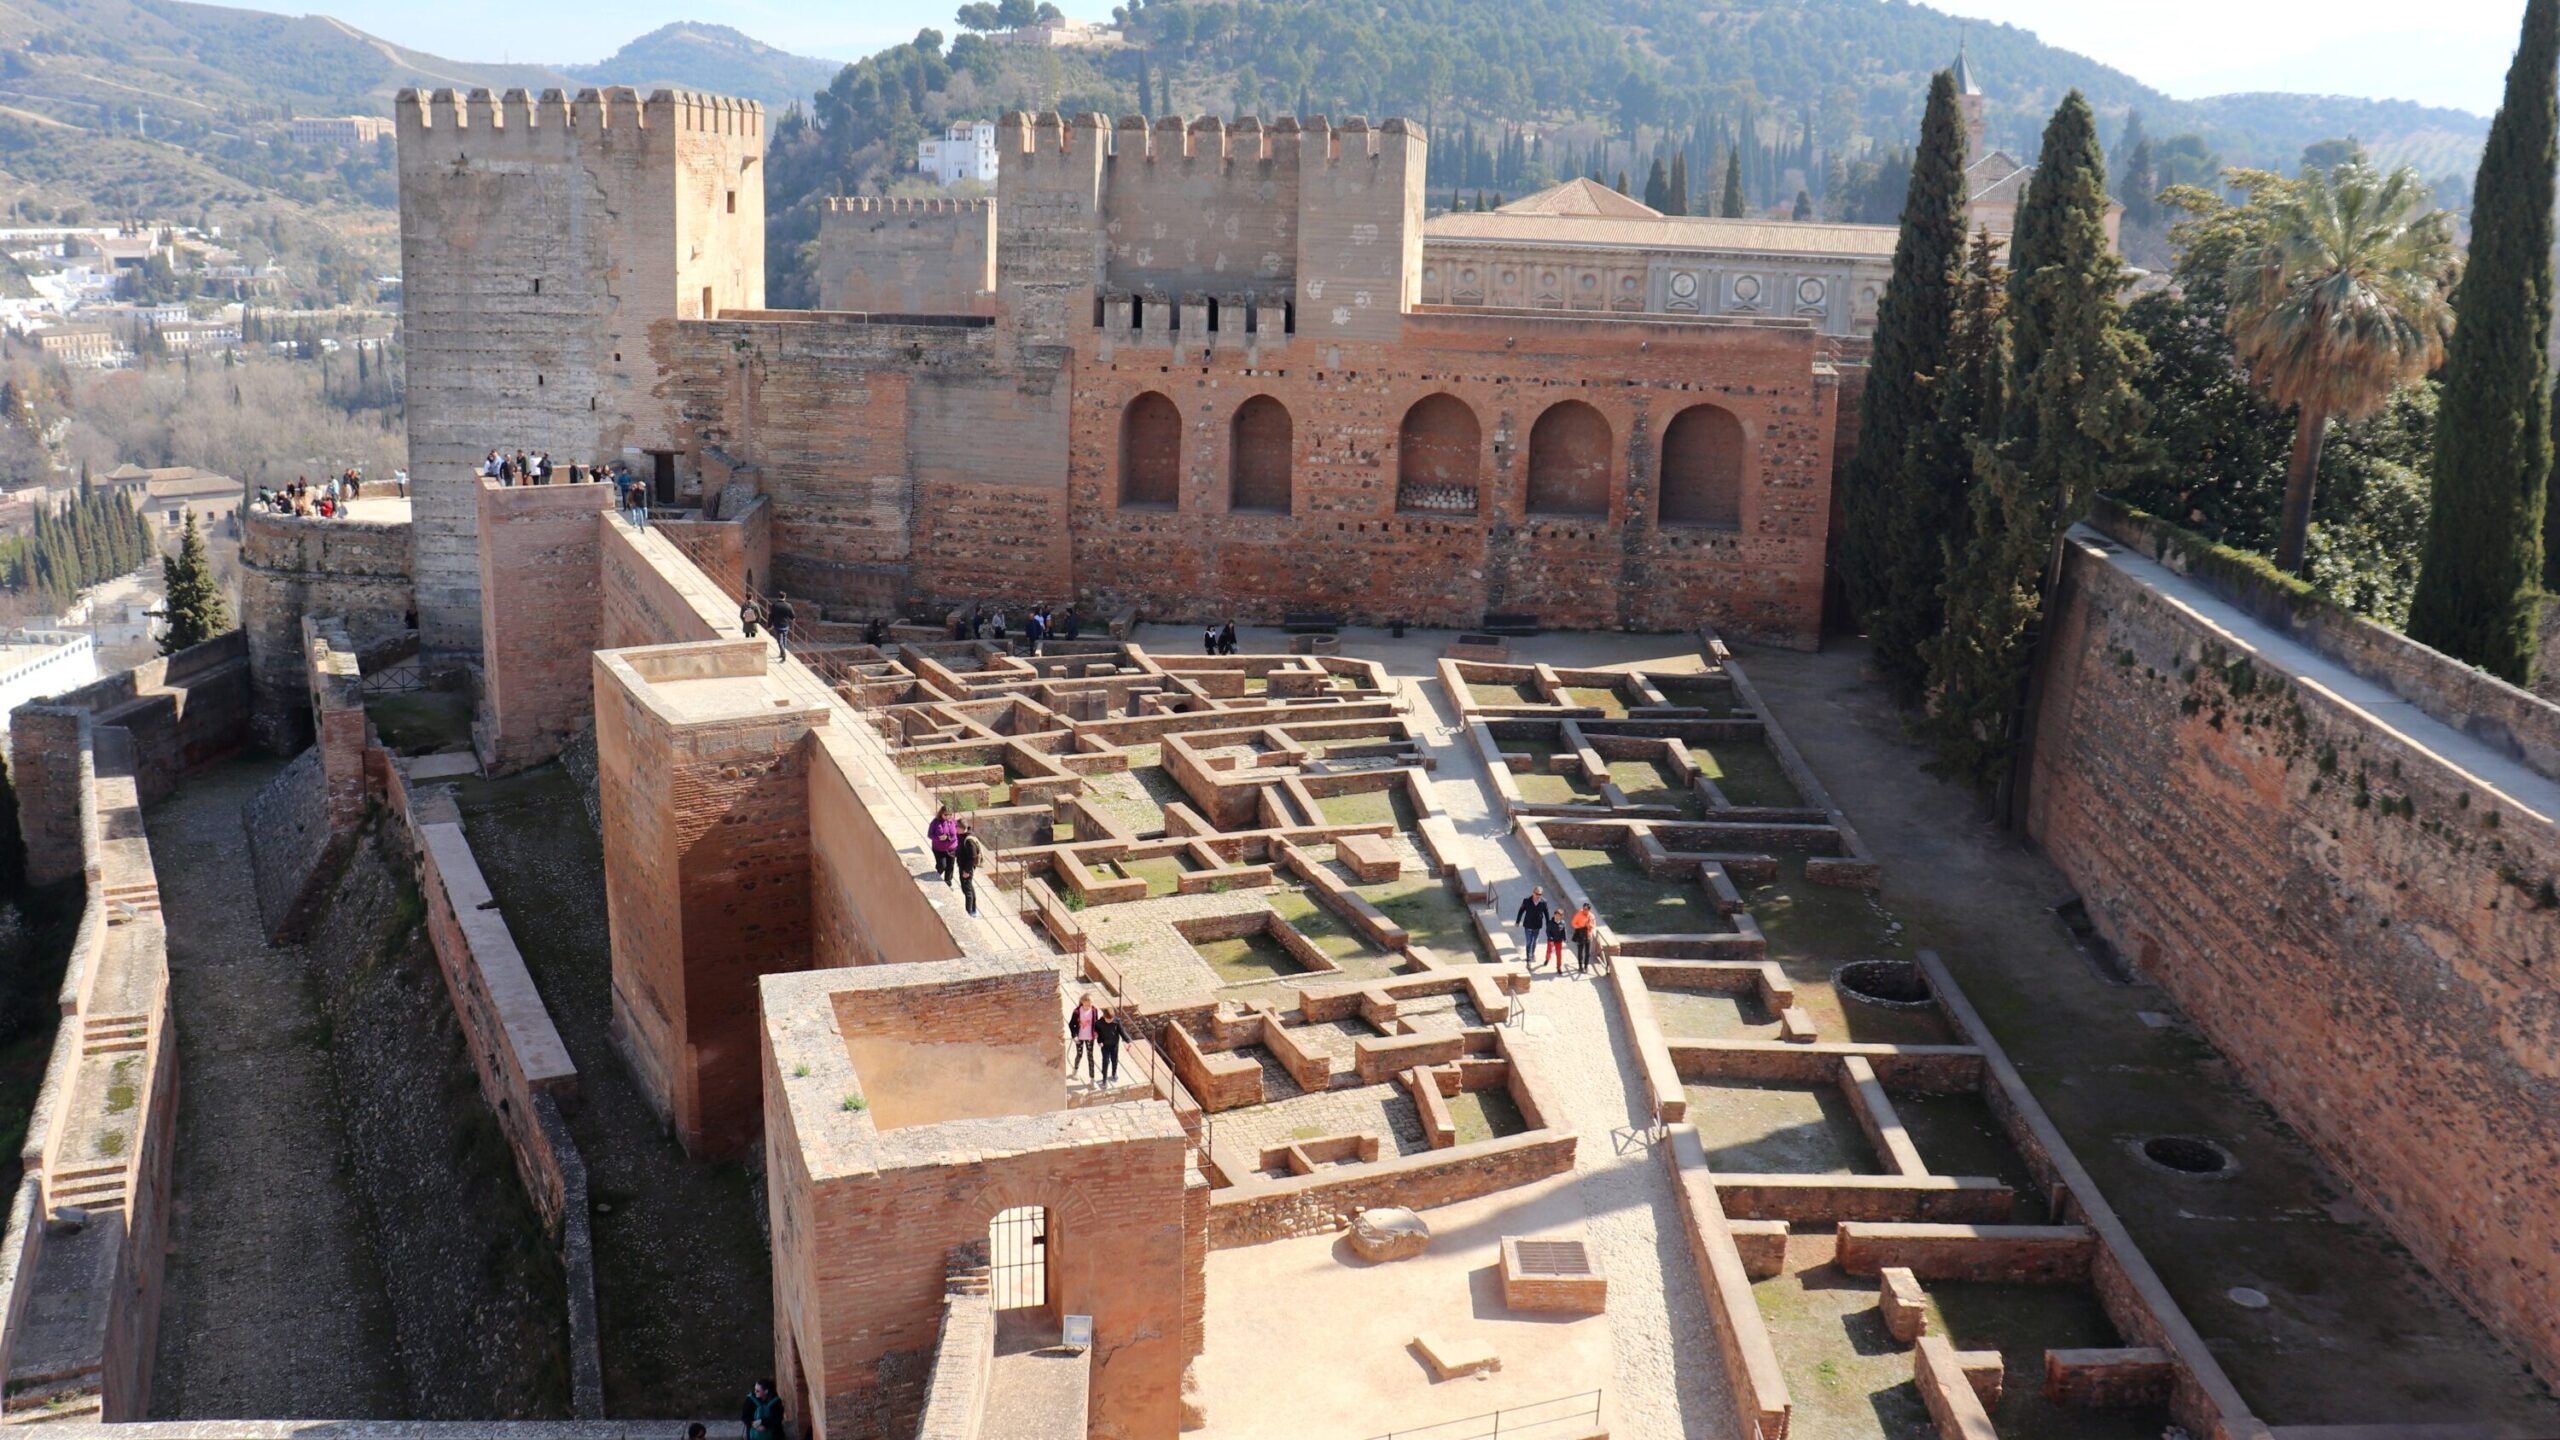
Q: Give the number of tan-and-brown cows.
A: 0